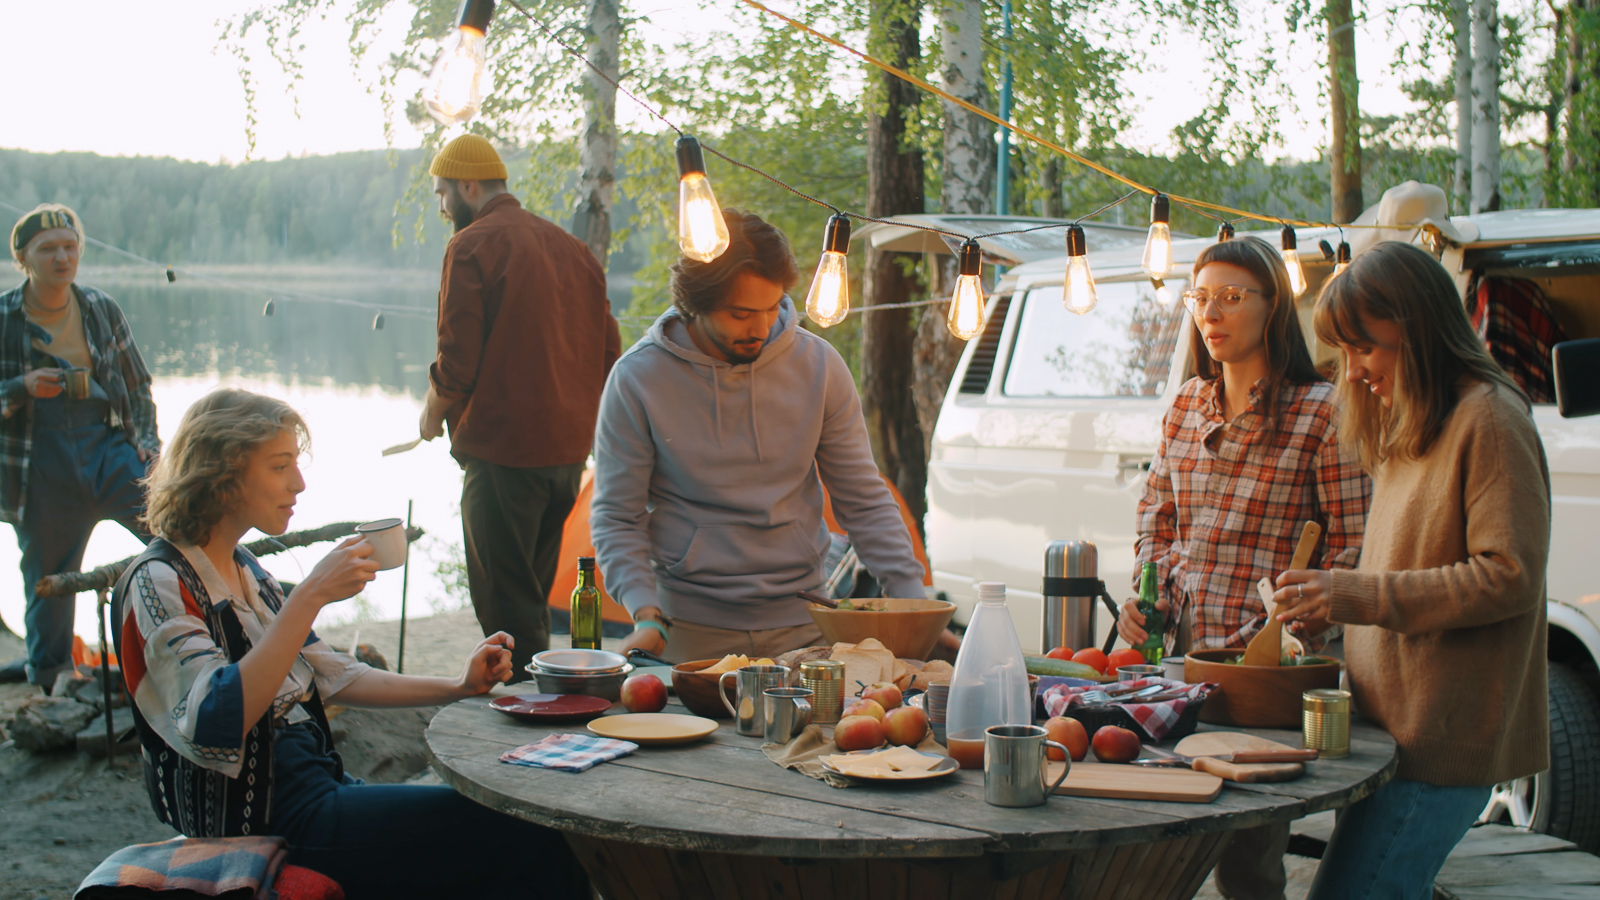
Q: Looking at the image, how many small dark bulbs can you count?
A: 3